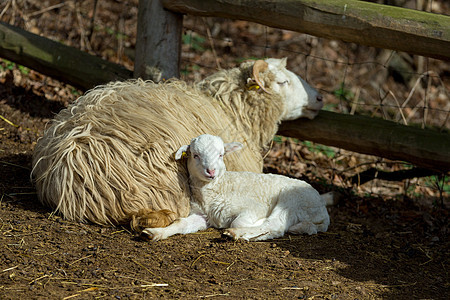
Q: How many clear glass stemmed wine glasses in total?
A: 0